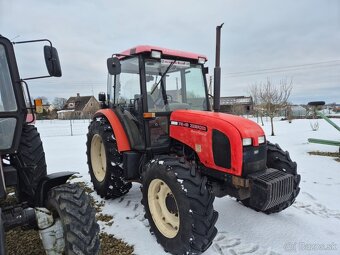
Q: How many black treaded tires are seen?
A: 5